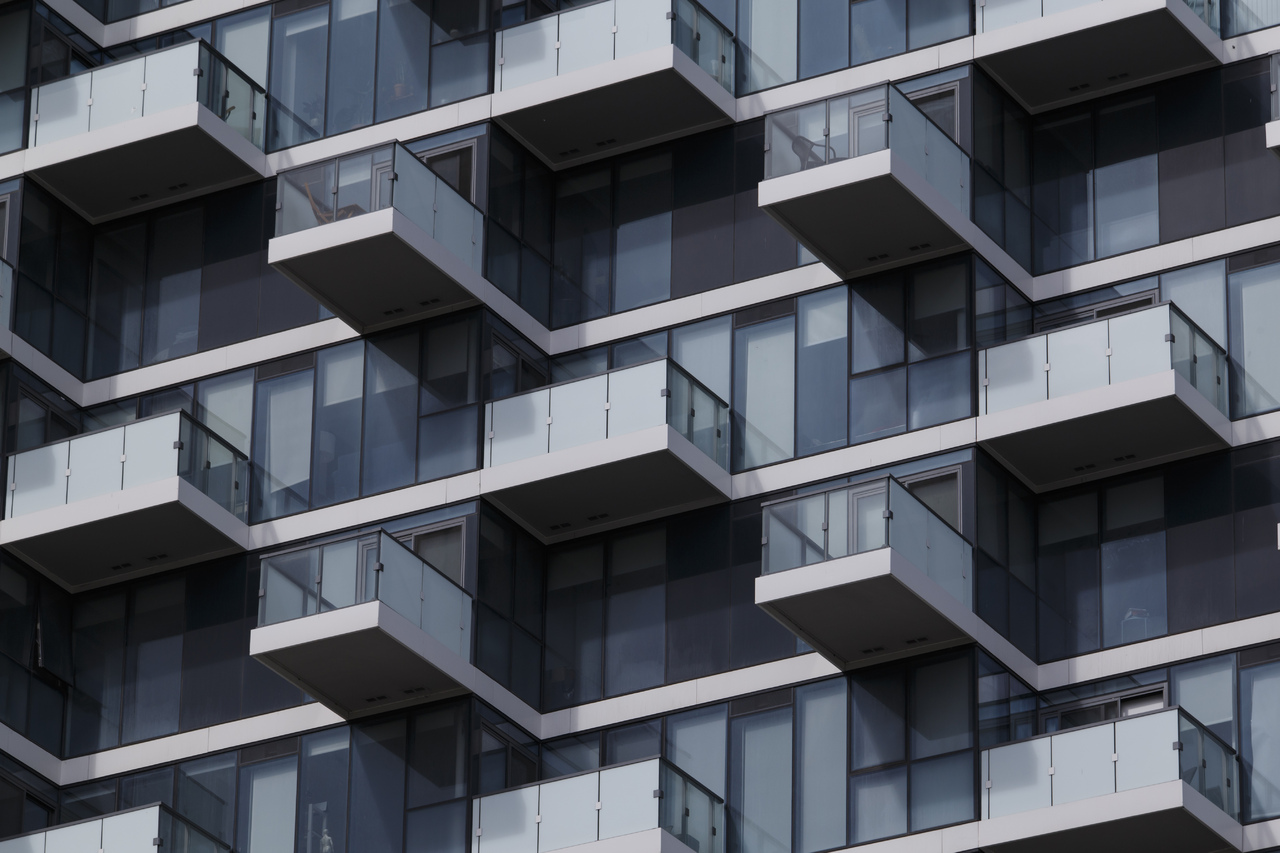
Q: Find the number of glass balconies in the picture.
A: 13